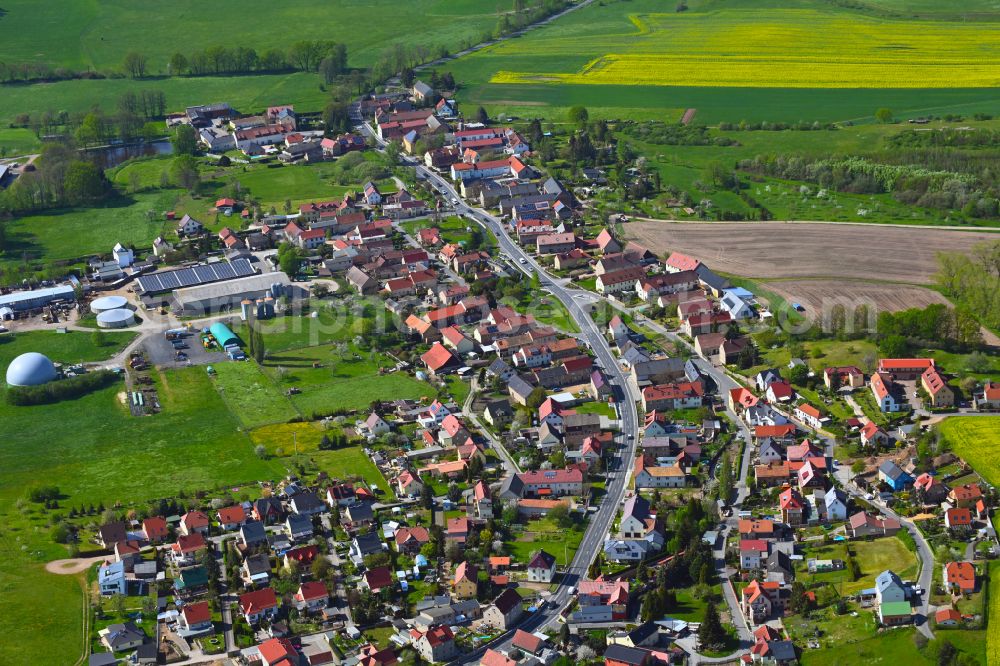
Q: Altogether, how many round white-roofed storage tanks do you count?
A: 2